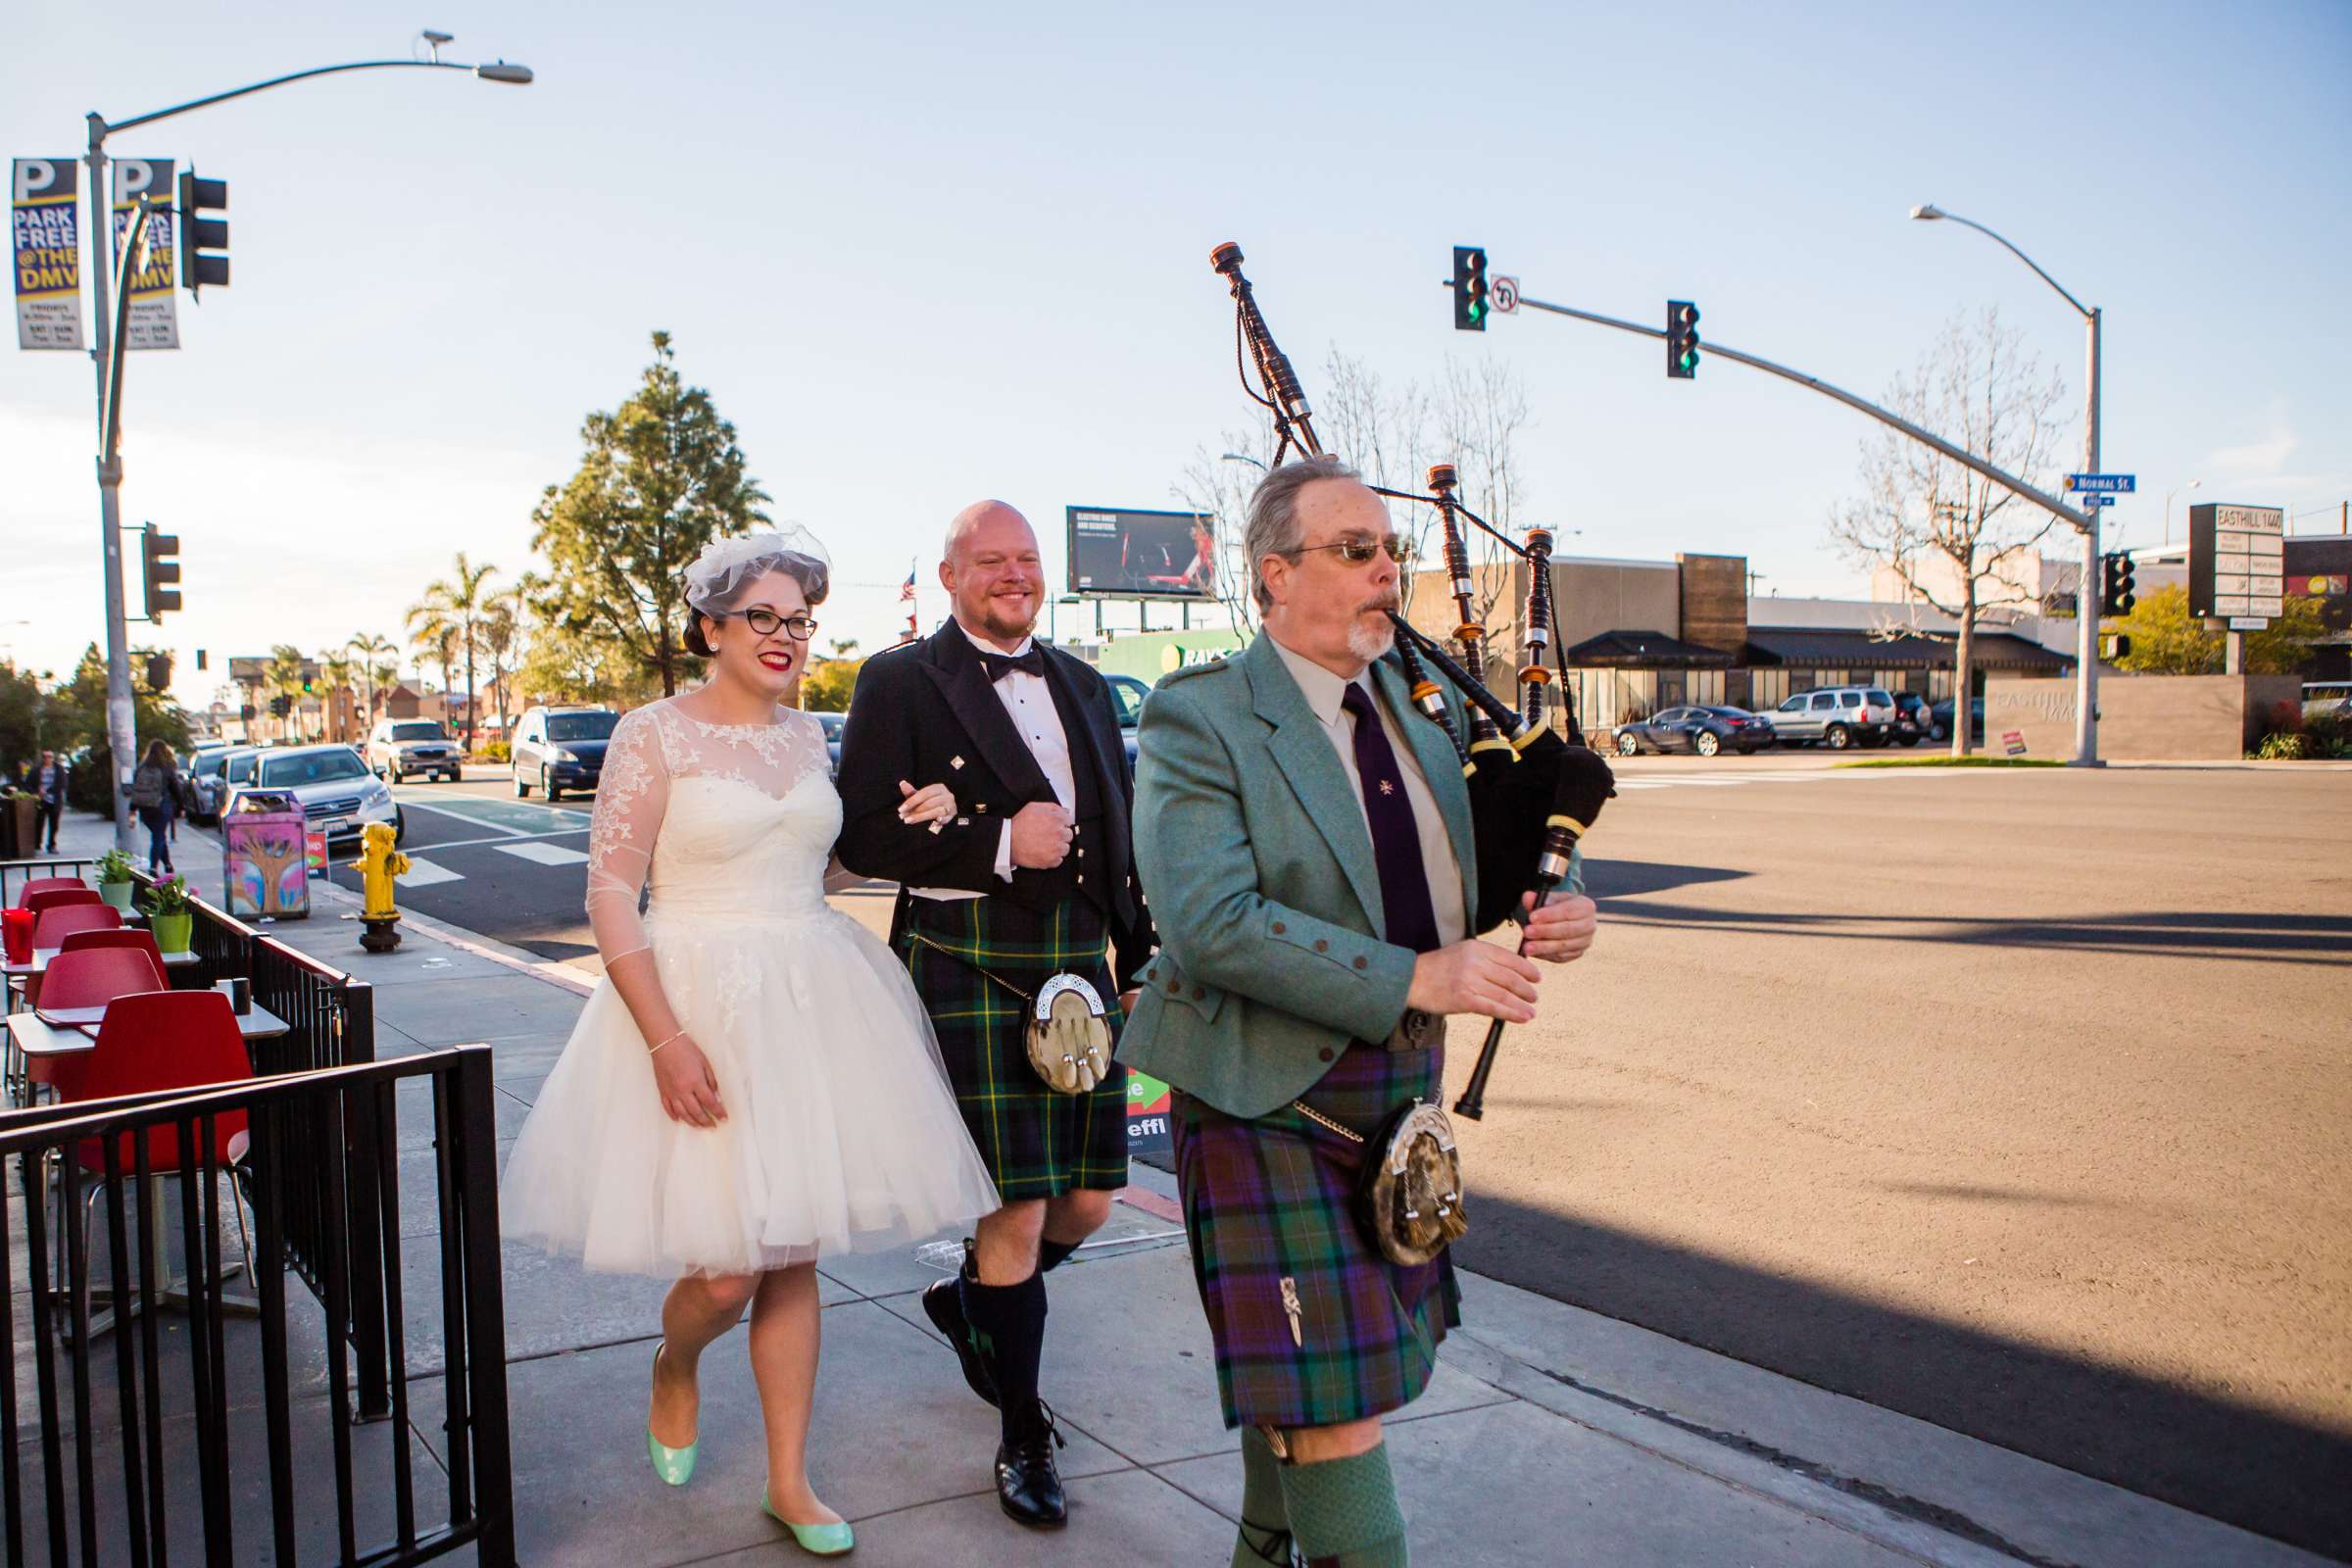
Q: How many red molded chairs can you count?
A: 6